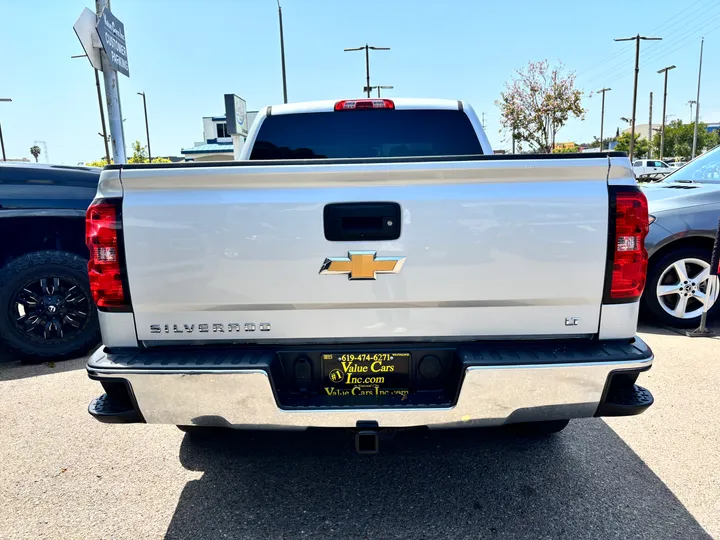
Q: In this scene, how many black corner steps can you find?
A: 2